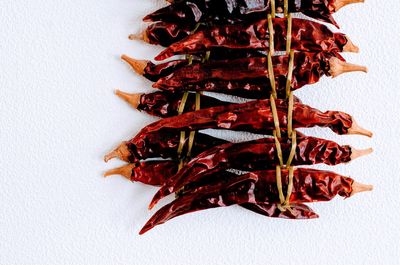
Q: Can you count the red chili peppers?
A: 11